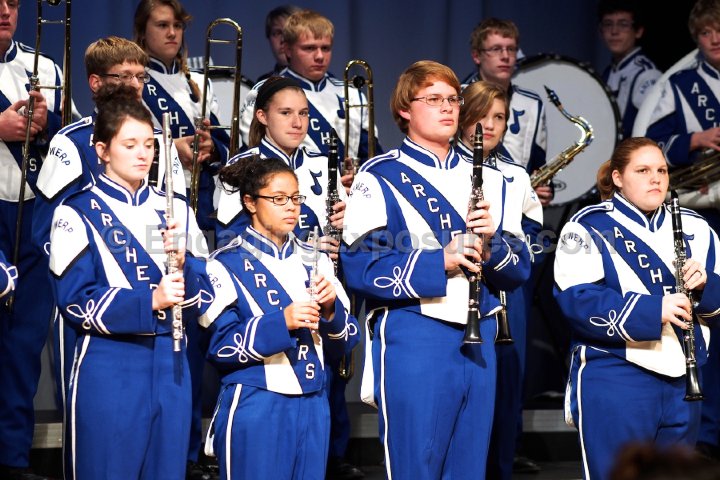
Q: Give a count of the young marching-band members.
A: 14